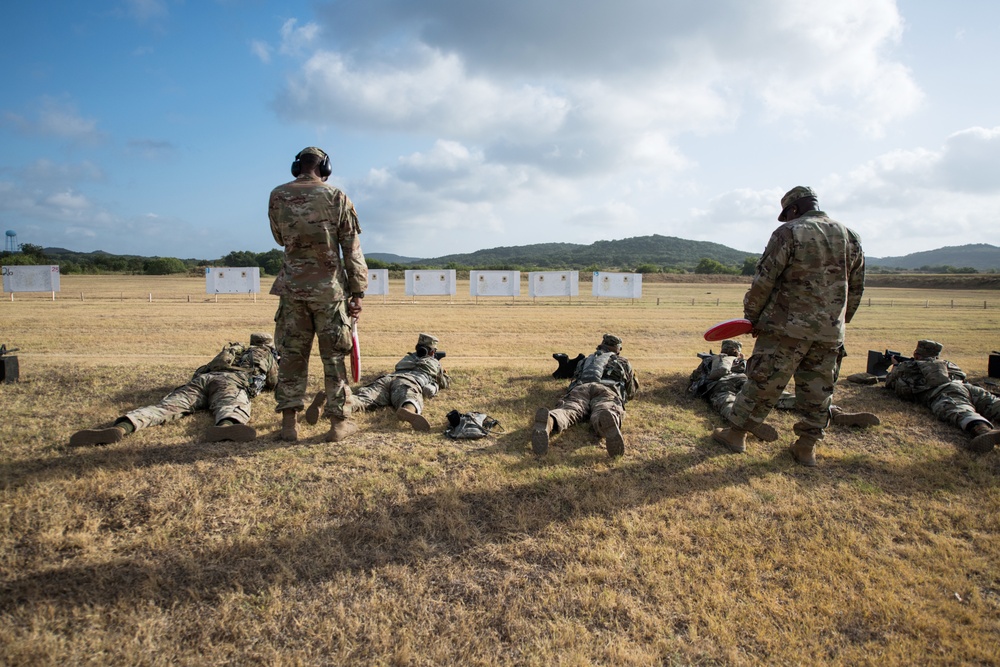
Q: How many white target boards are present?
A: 7